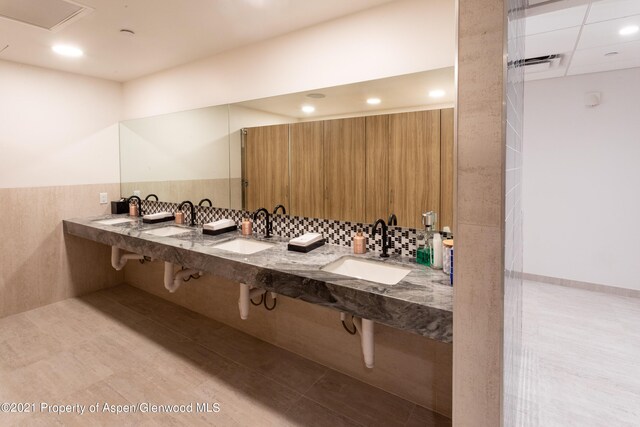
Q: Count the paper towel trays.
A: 3